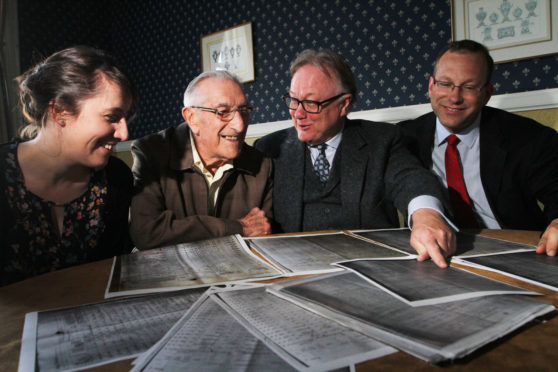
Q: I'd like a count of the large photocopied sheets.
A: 9